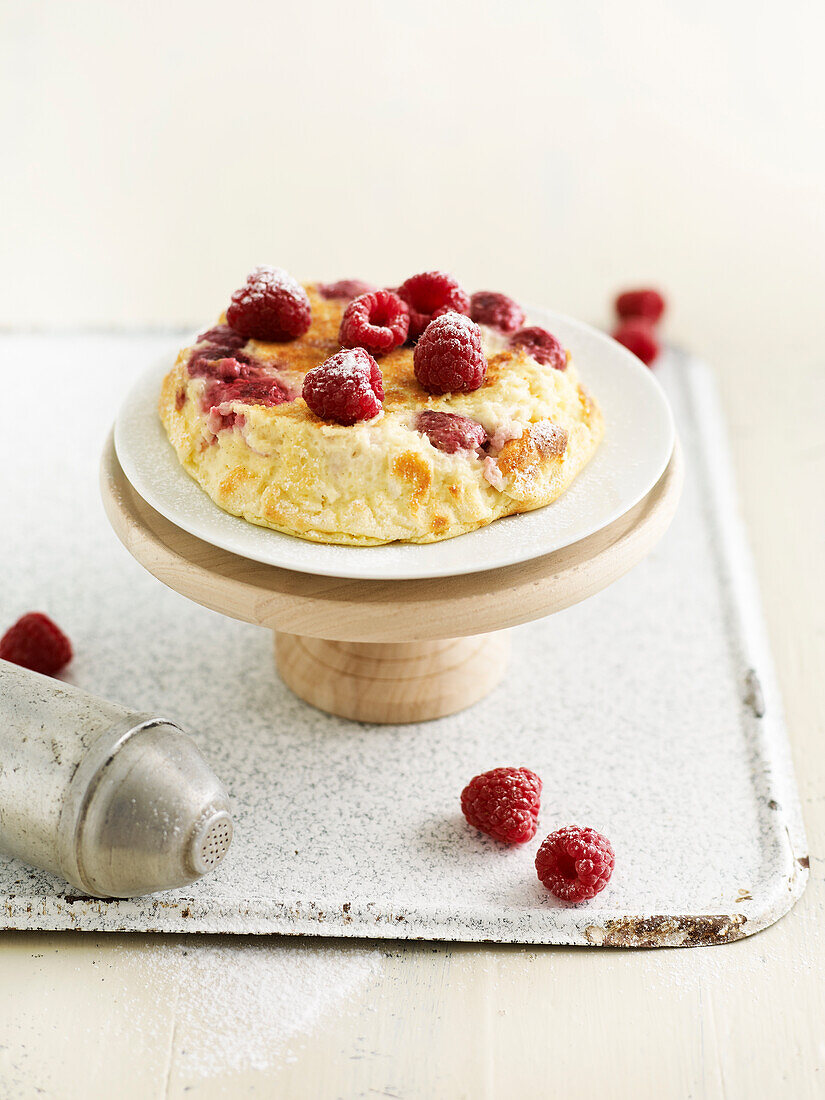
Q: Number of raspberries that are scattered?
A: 5